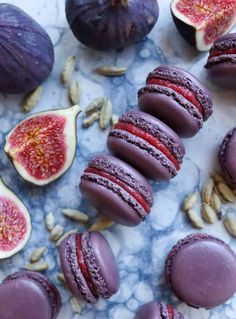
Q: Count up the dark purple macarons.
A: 9